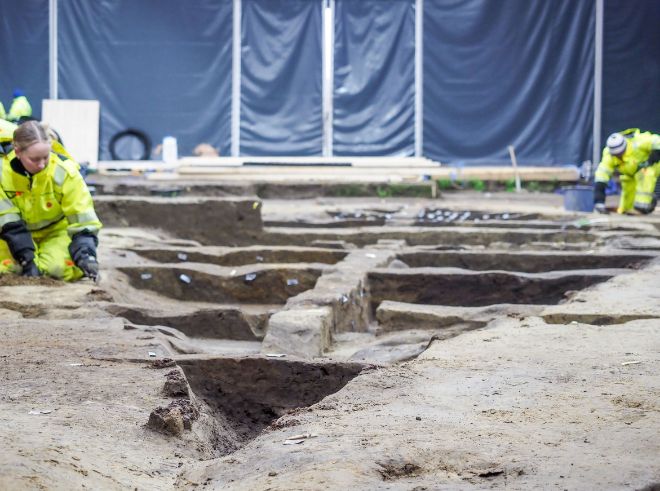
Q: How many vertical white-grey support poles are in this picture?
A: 5